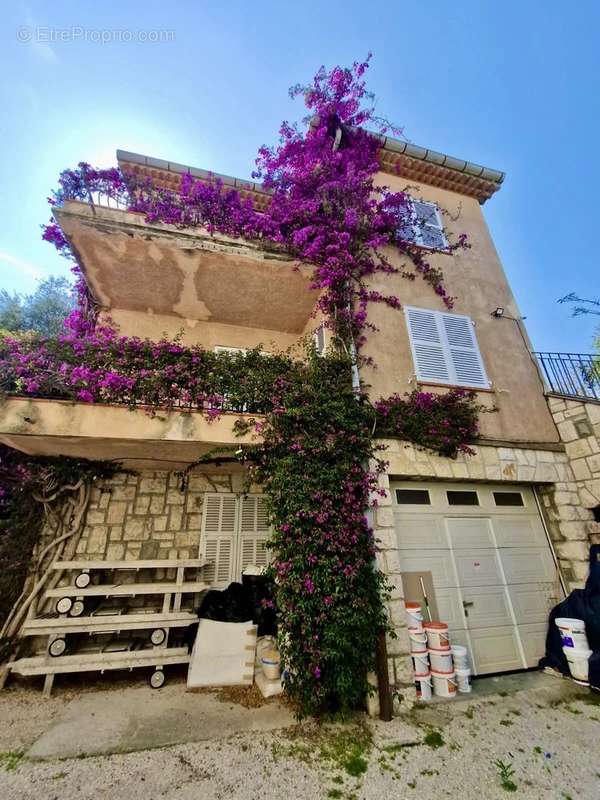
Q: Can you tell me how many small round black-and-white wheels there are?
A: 6